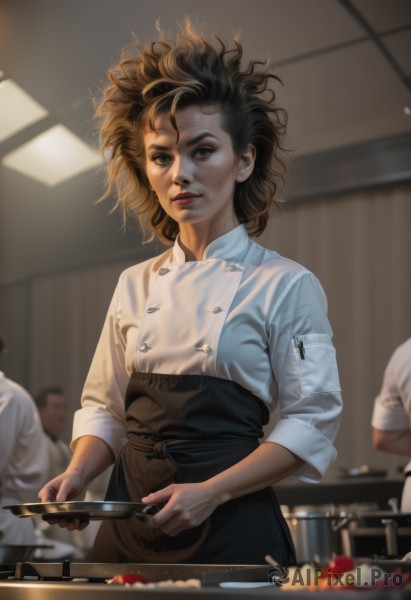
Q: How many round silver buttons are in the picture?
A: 6